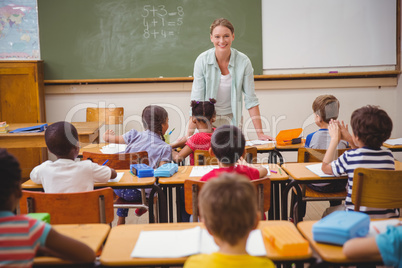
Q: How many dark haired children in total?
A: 6